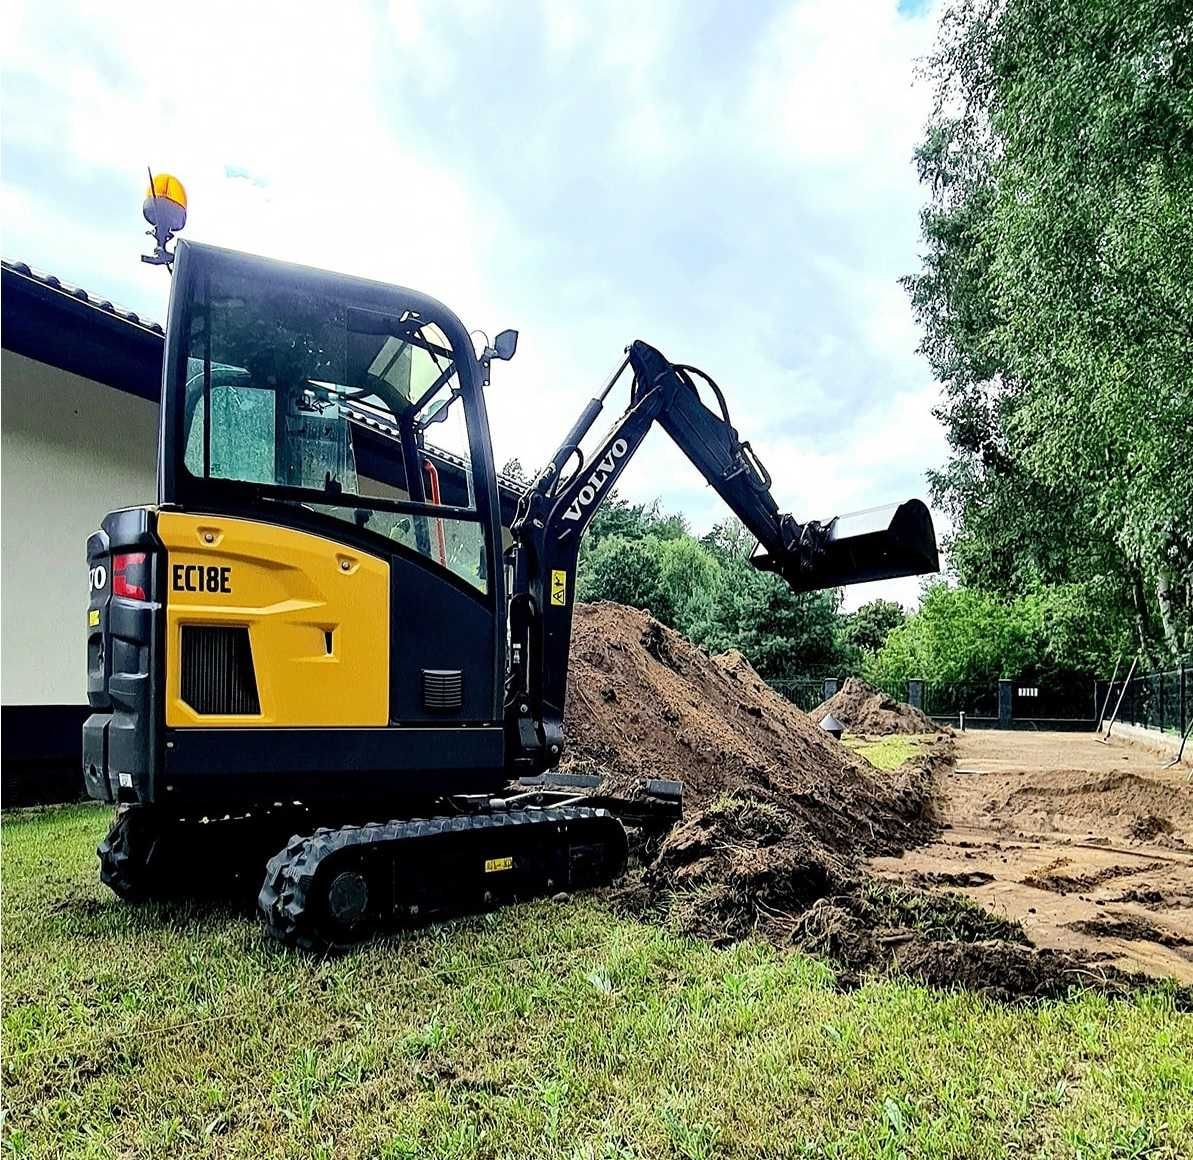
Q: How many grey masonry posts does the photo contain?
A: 3